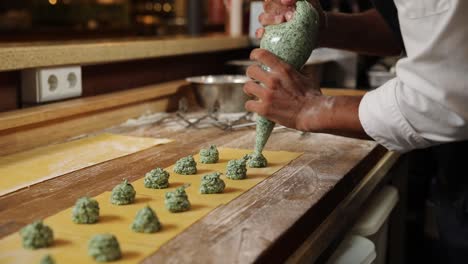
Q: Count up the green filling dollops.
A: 13